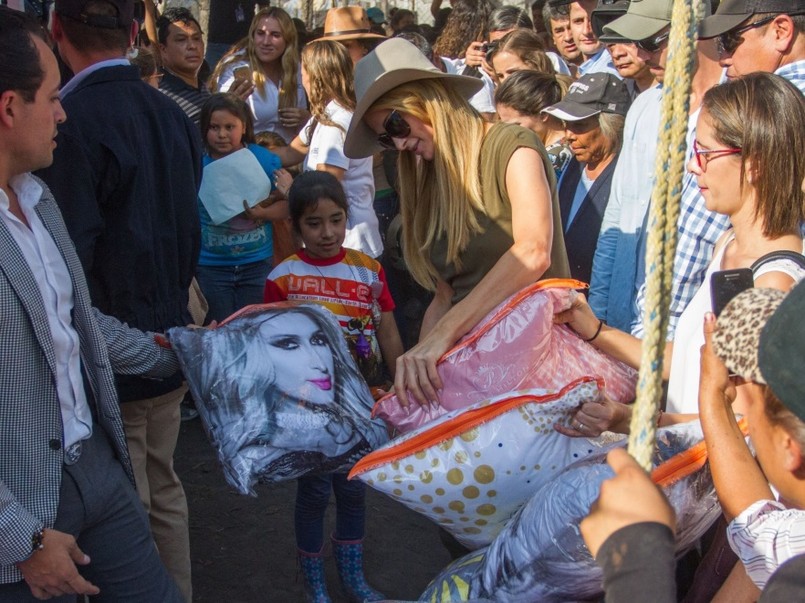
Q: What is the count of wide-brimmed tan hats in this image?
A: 2